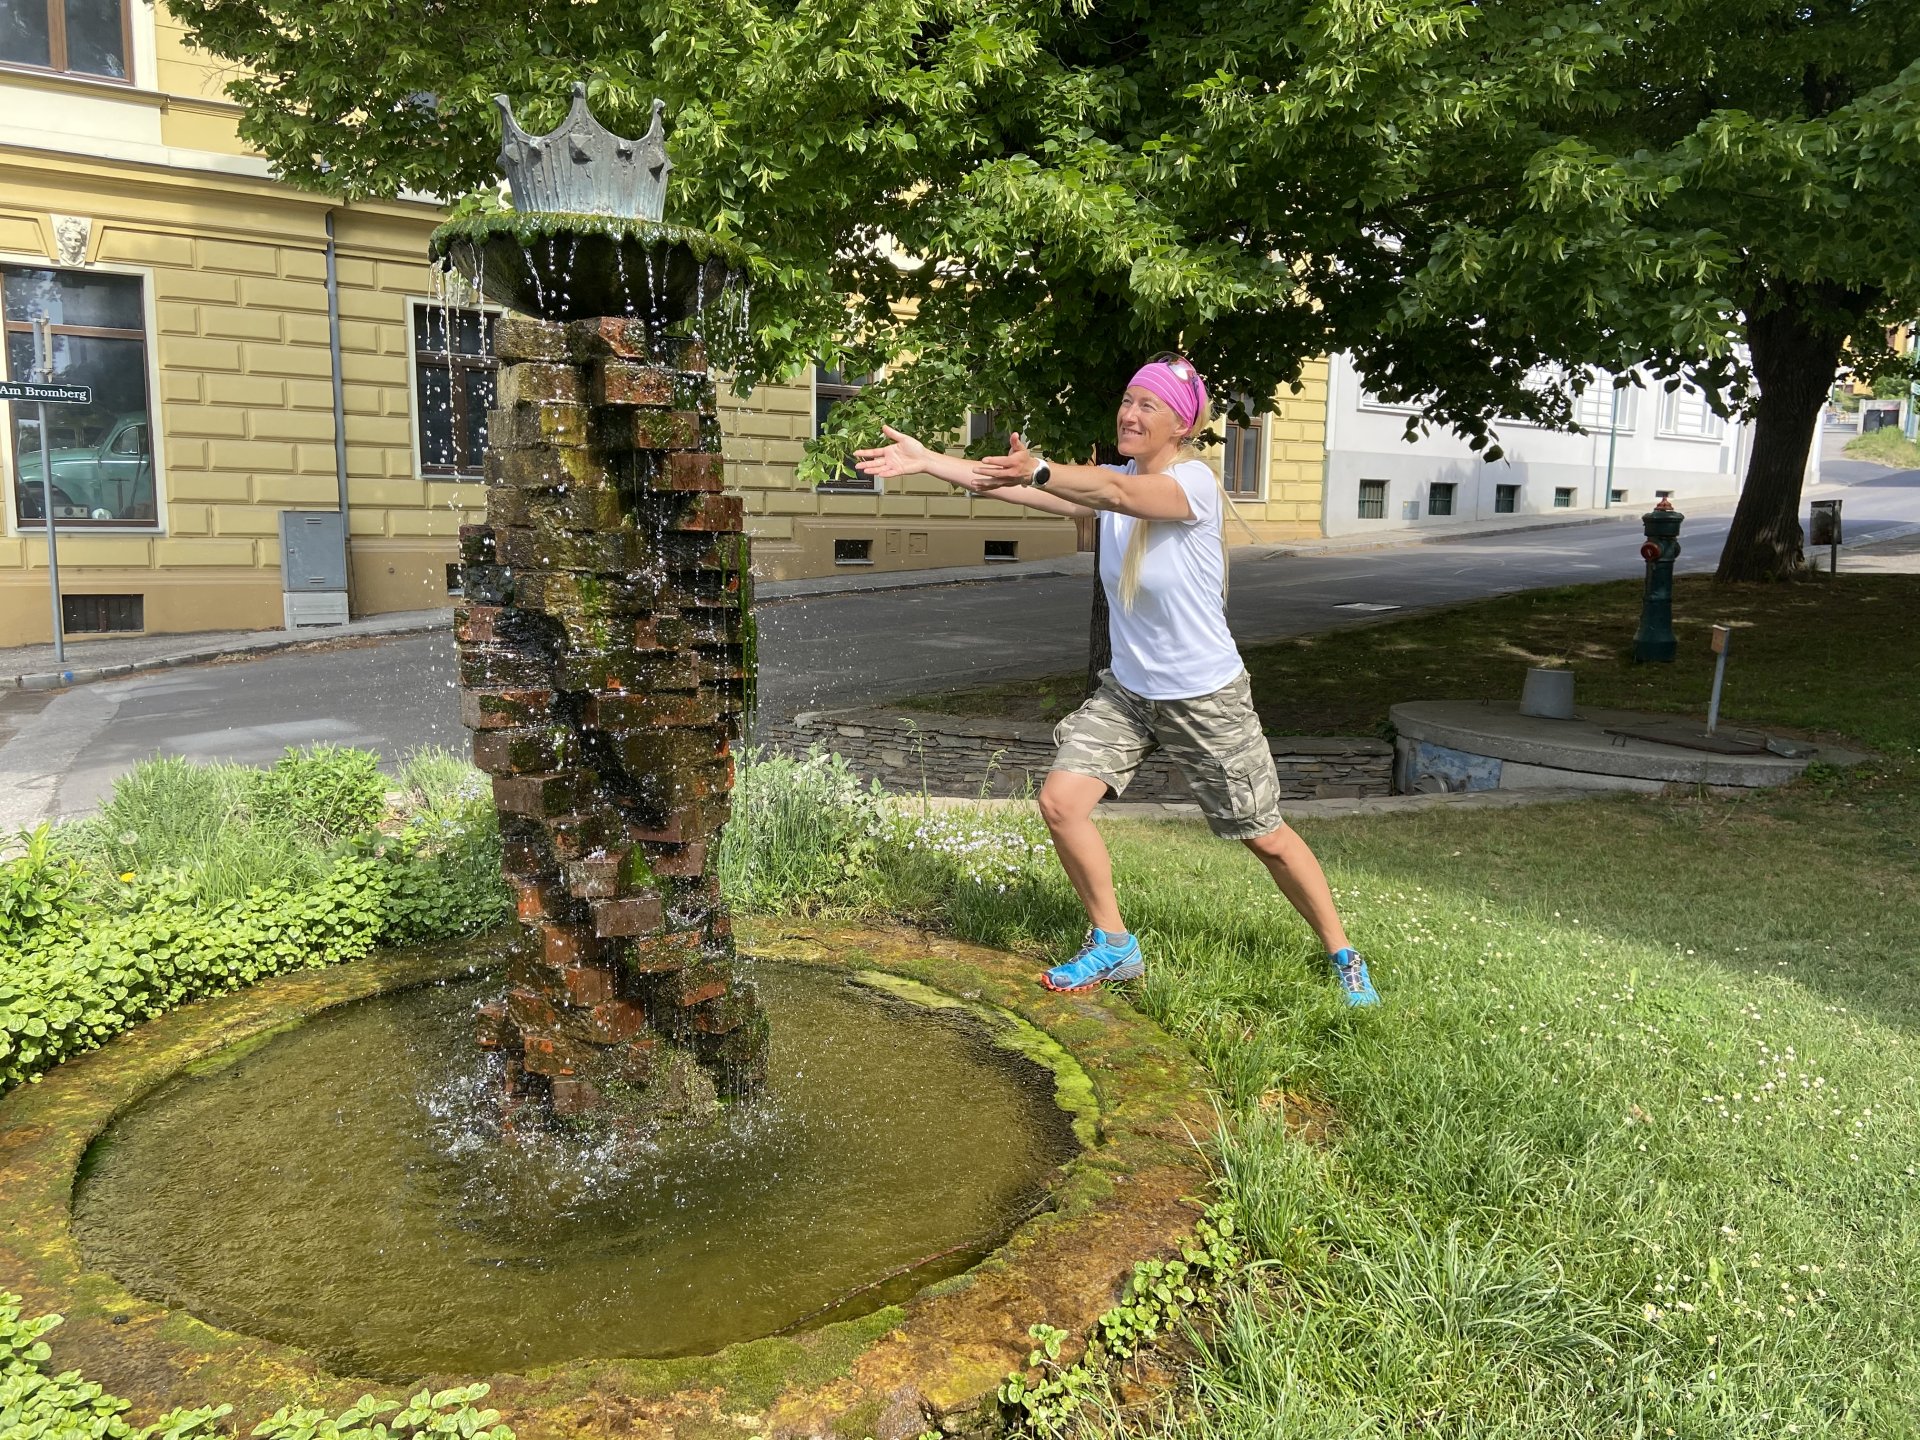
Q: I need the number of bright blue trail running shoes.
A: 2